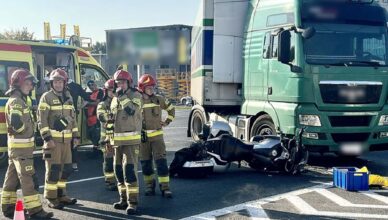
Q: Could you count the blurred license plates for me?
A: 1